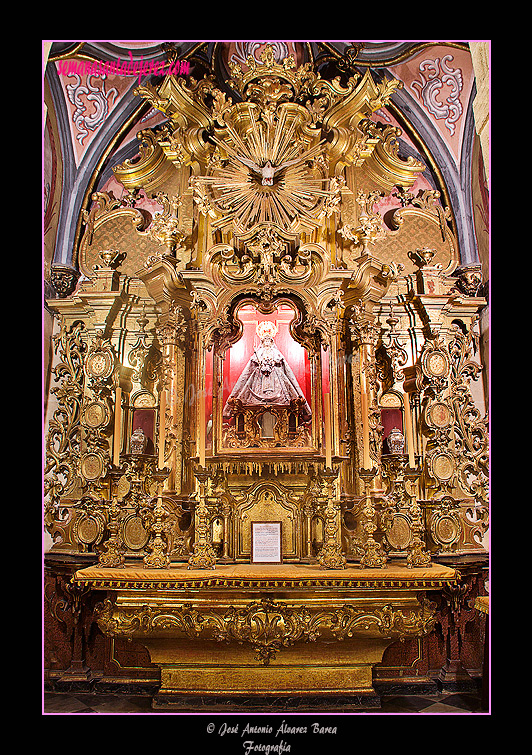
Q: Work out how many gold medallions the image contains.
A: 10